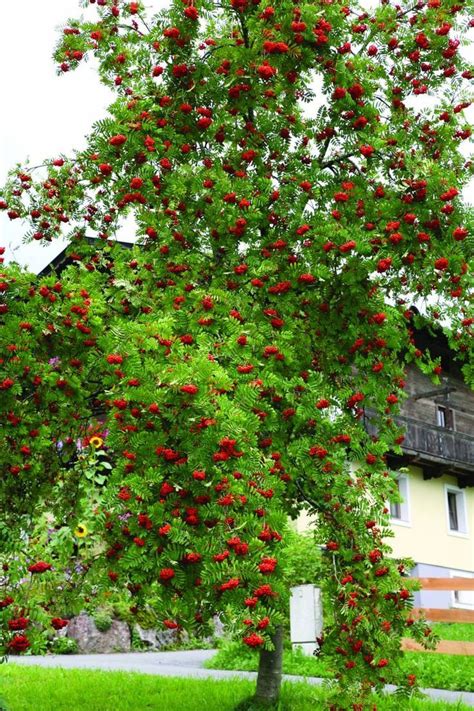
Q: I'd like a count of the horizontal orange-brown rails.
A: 3